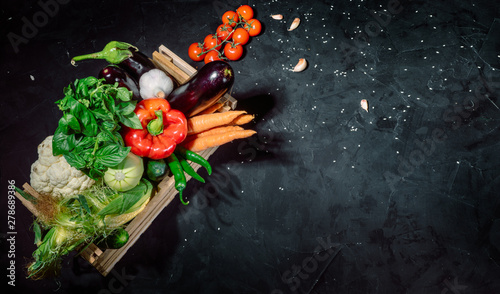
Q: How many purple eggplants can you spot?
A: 3